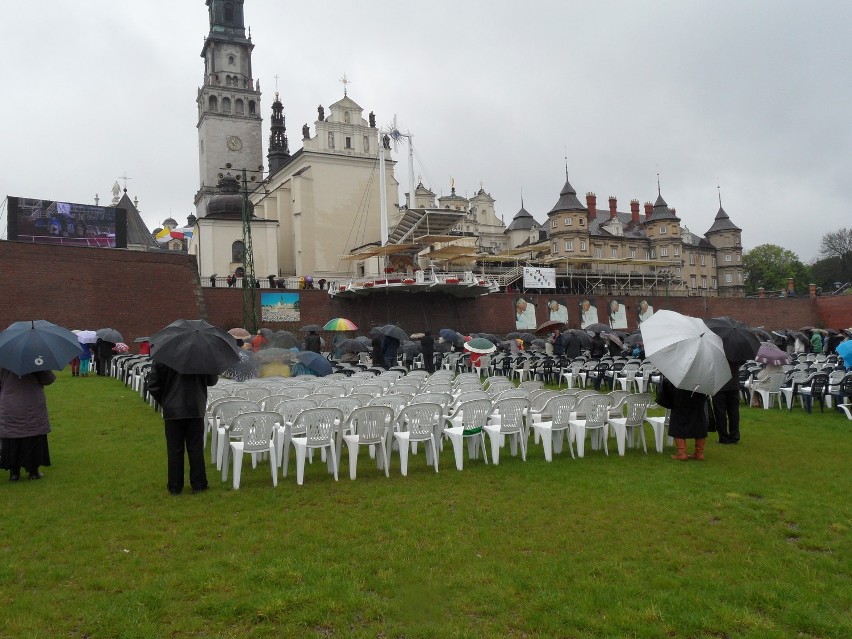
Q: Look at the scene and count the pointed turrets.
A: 4